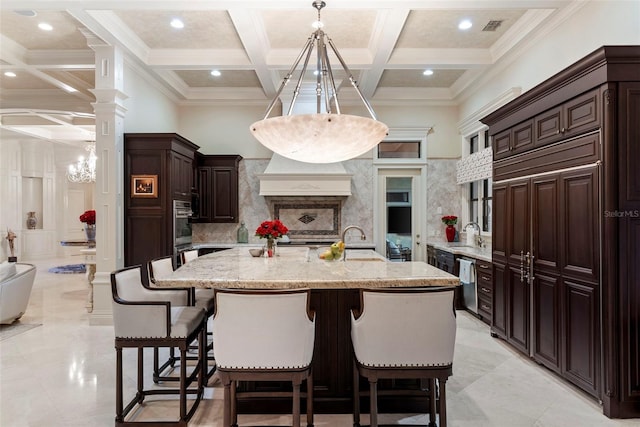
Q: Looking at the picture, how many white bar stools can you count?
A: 5